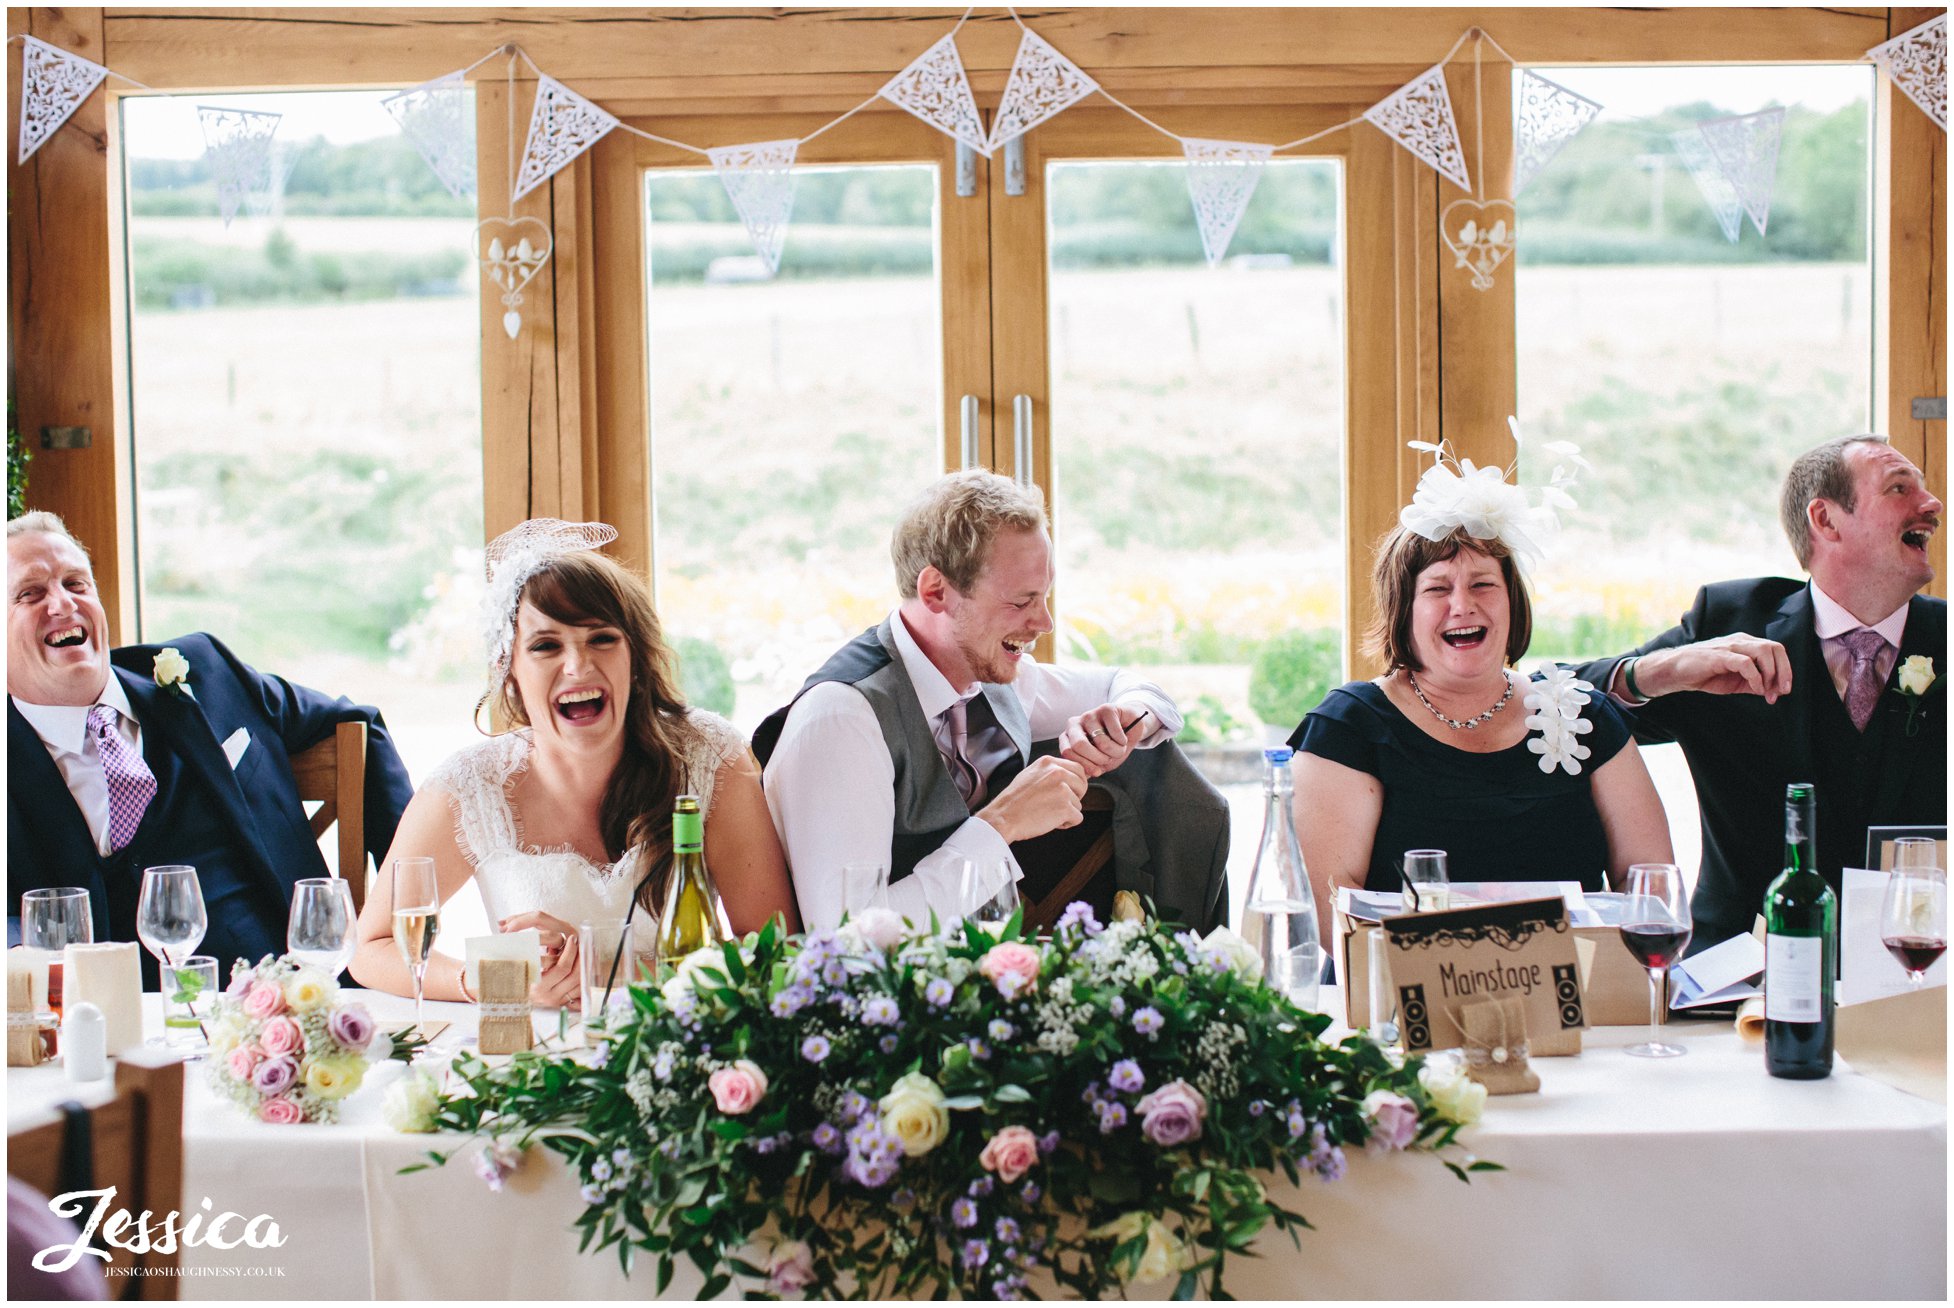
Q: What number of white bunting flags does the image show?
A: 12